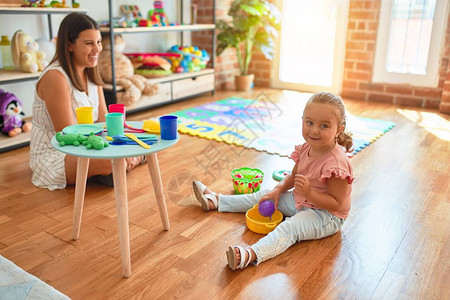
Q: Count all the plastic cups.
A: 4